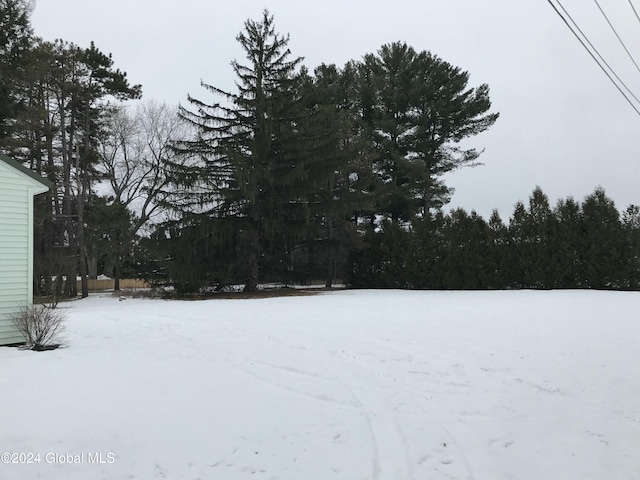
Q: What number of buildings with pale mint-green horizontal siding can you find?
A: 1